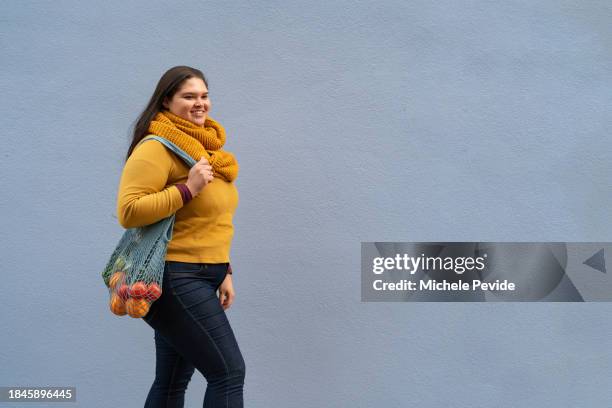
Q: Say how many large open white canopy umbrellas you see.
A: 0